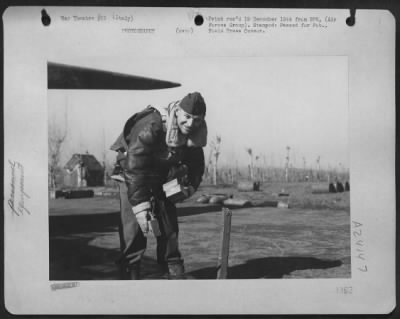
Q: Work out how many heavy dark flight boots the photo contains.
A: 2